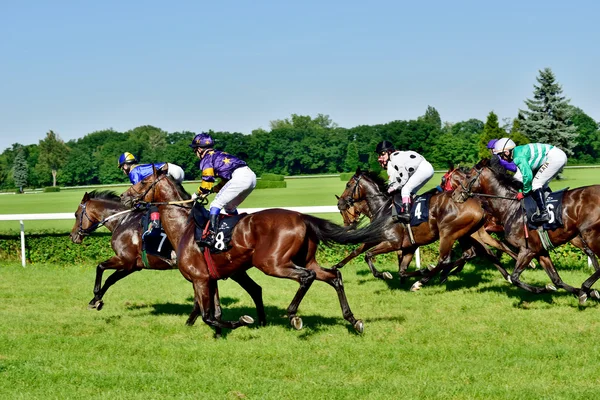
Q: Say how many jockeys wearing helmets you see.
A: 5